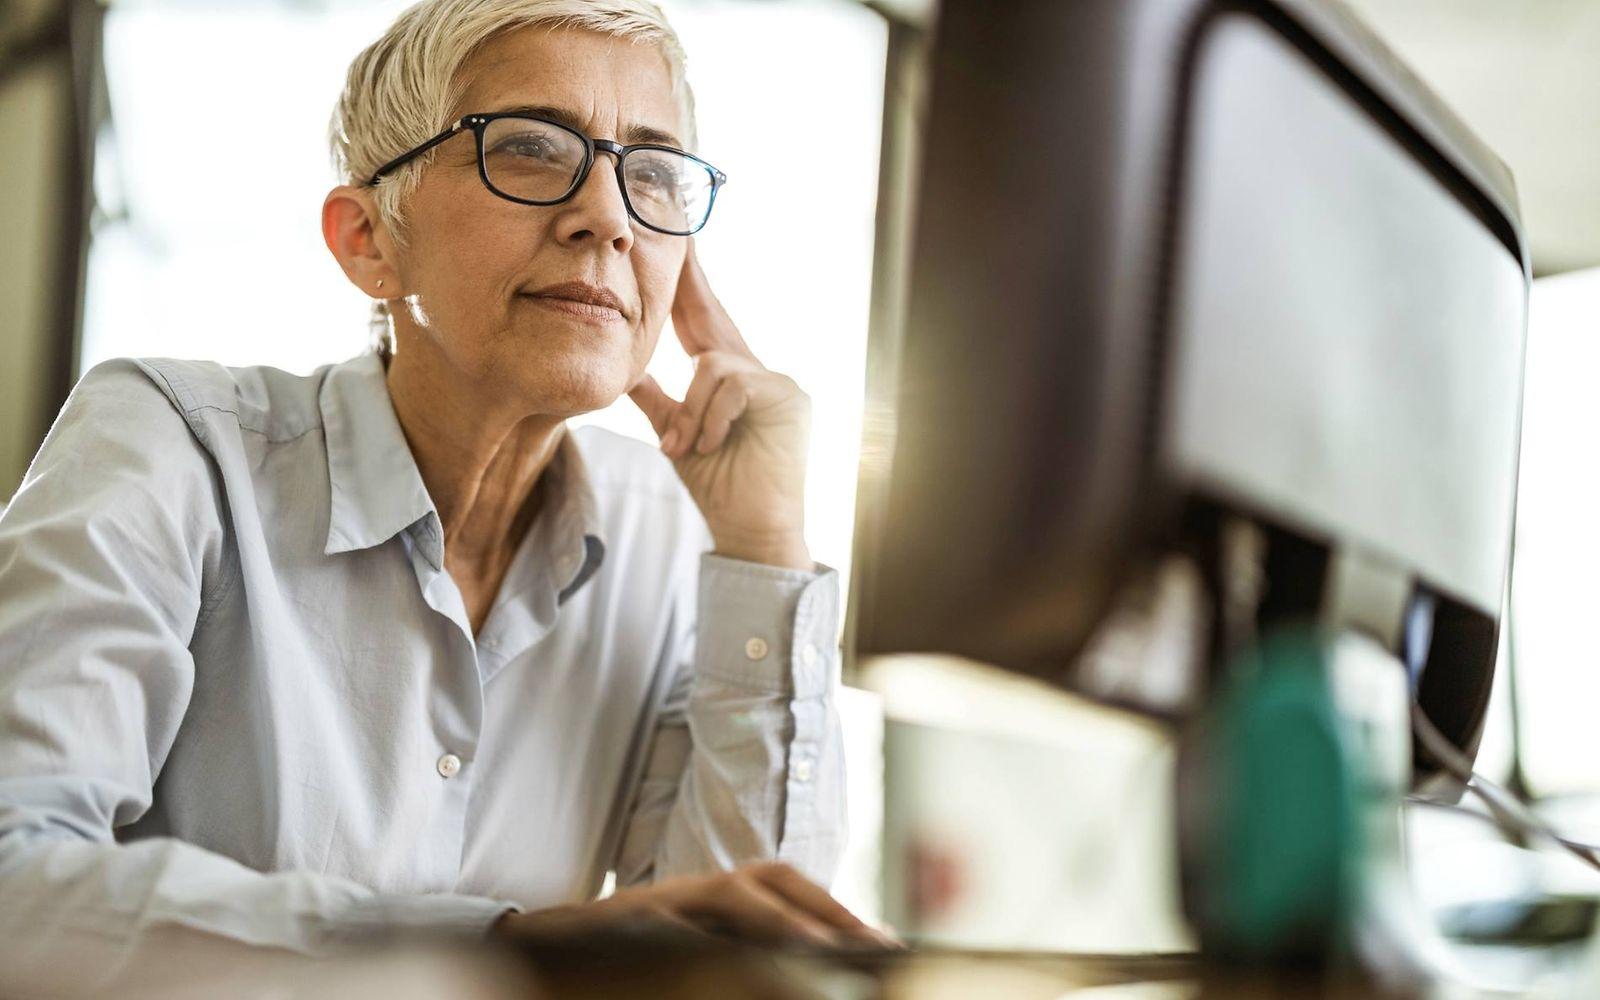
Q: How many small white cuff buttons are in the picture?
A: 3